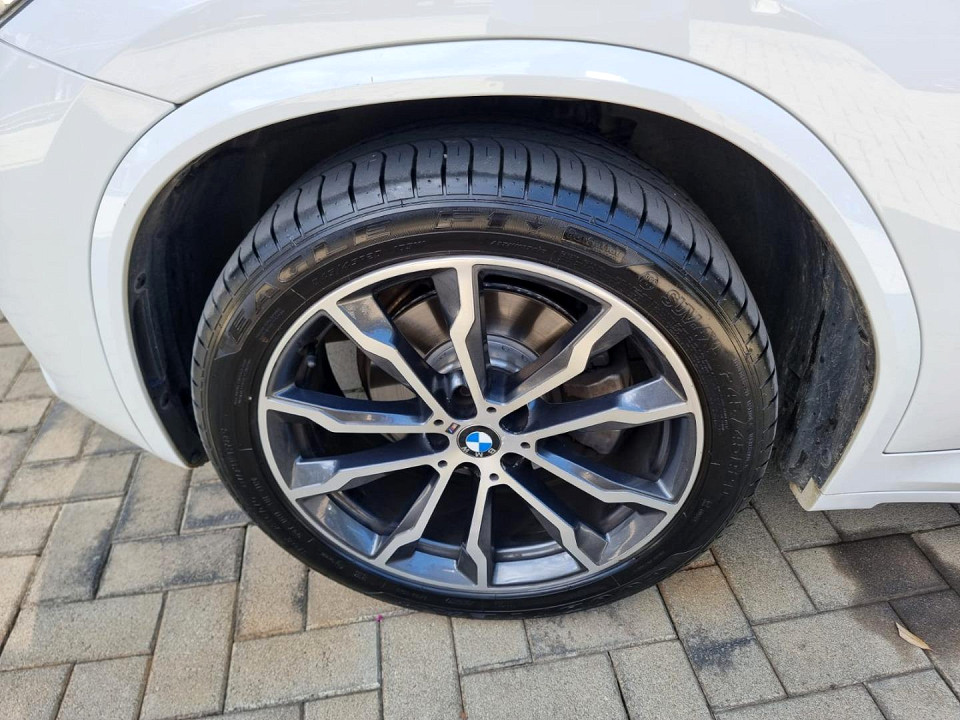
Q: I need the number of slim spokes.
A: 10